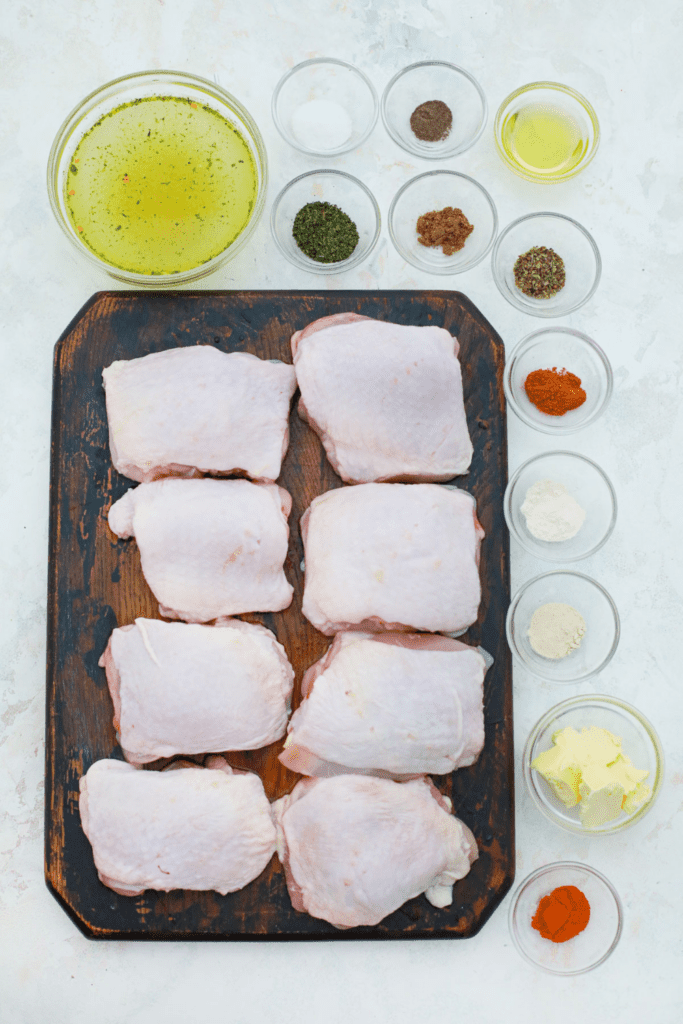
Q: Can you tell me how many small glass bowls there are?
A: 11